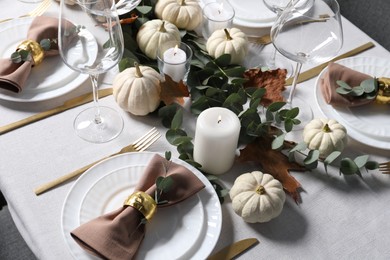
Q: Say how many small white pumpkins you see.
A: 6